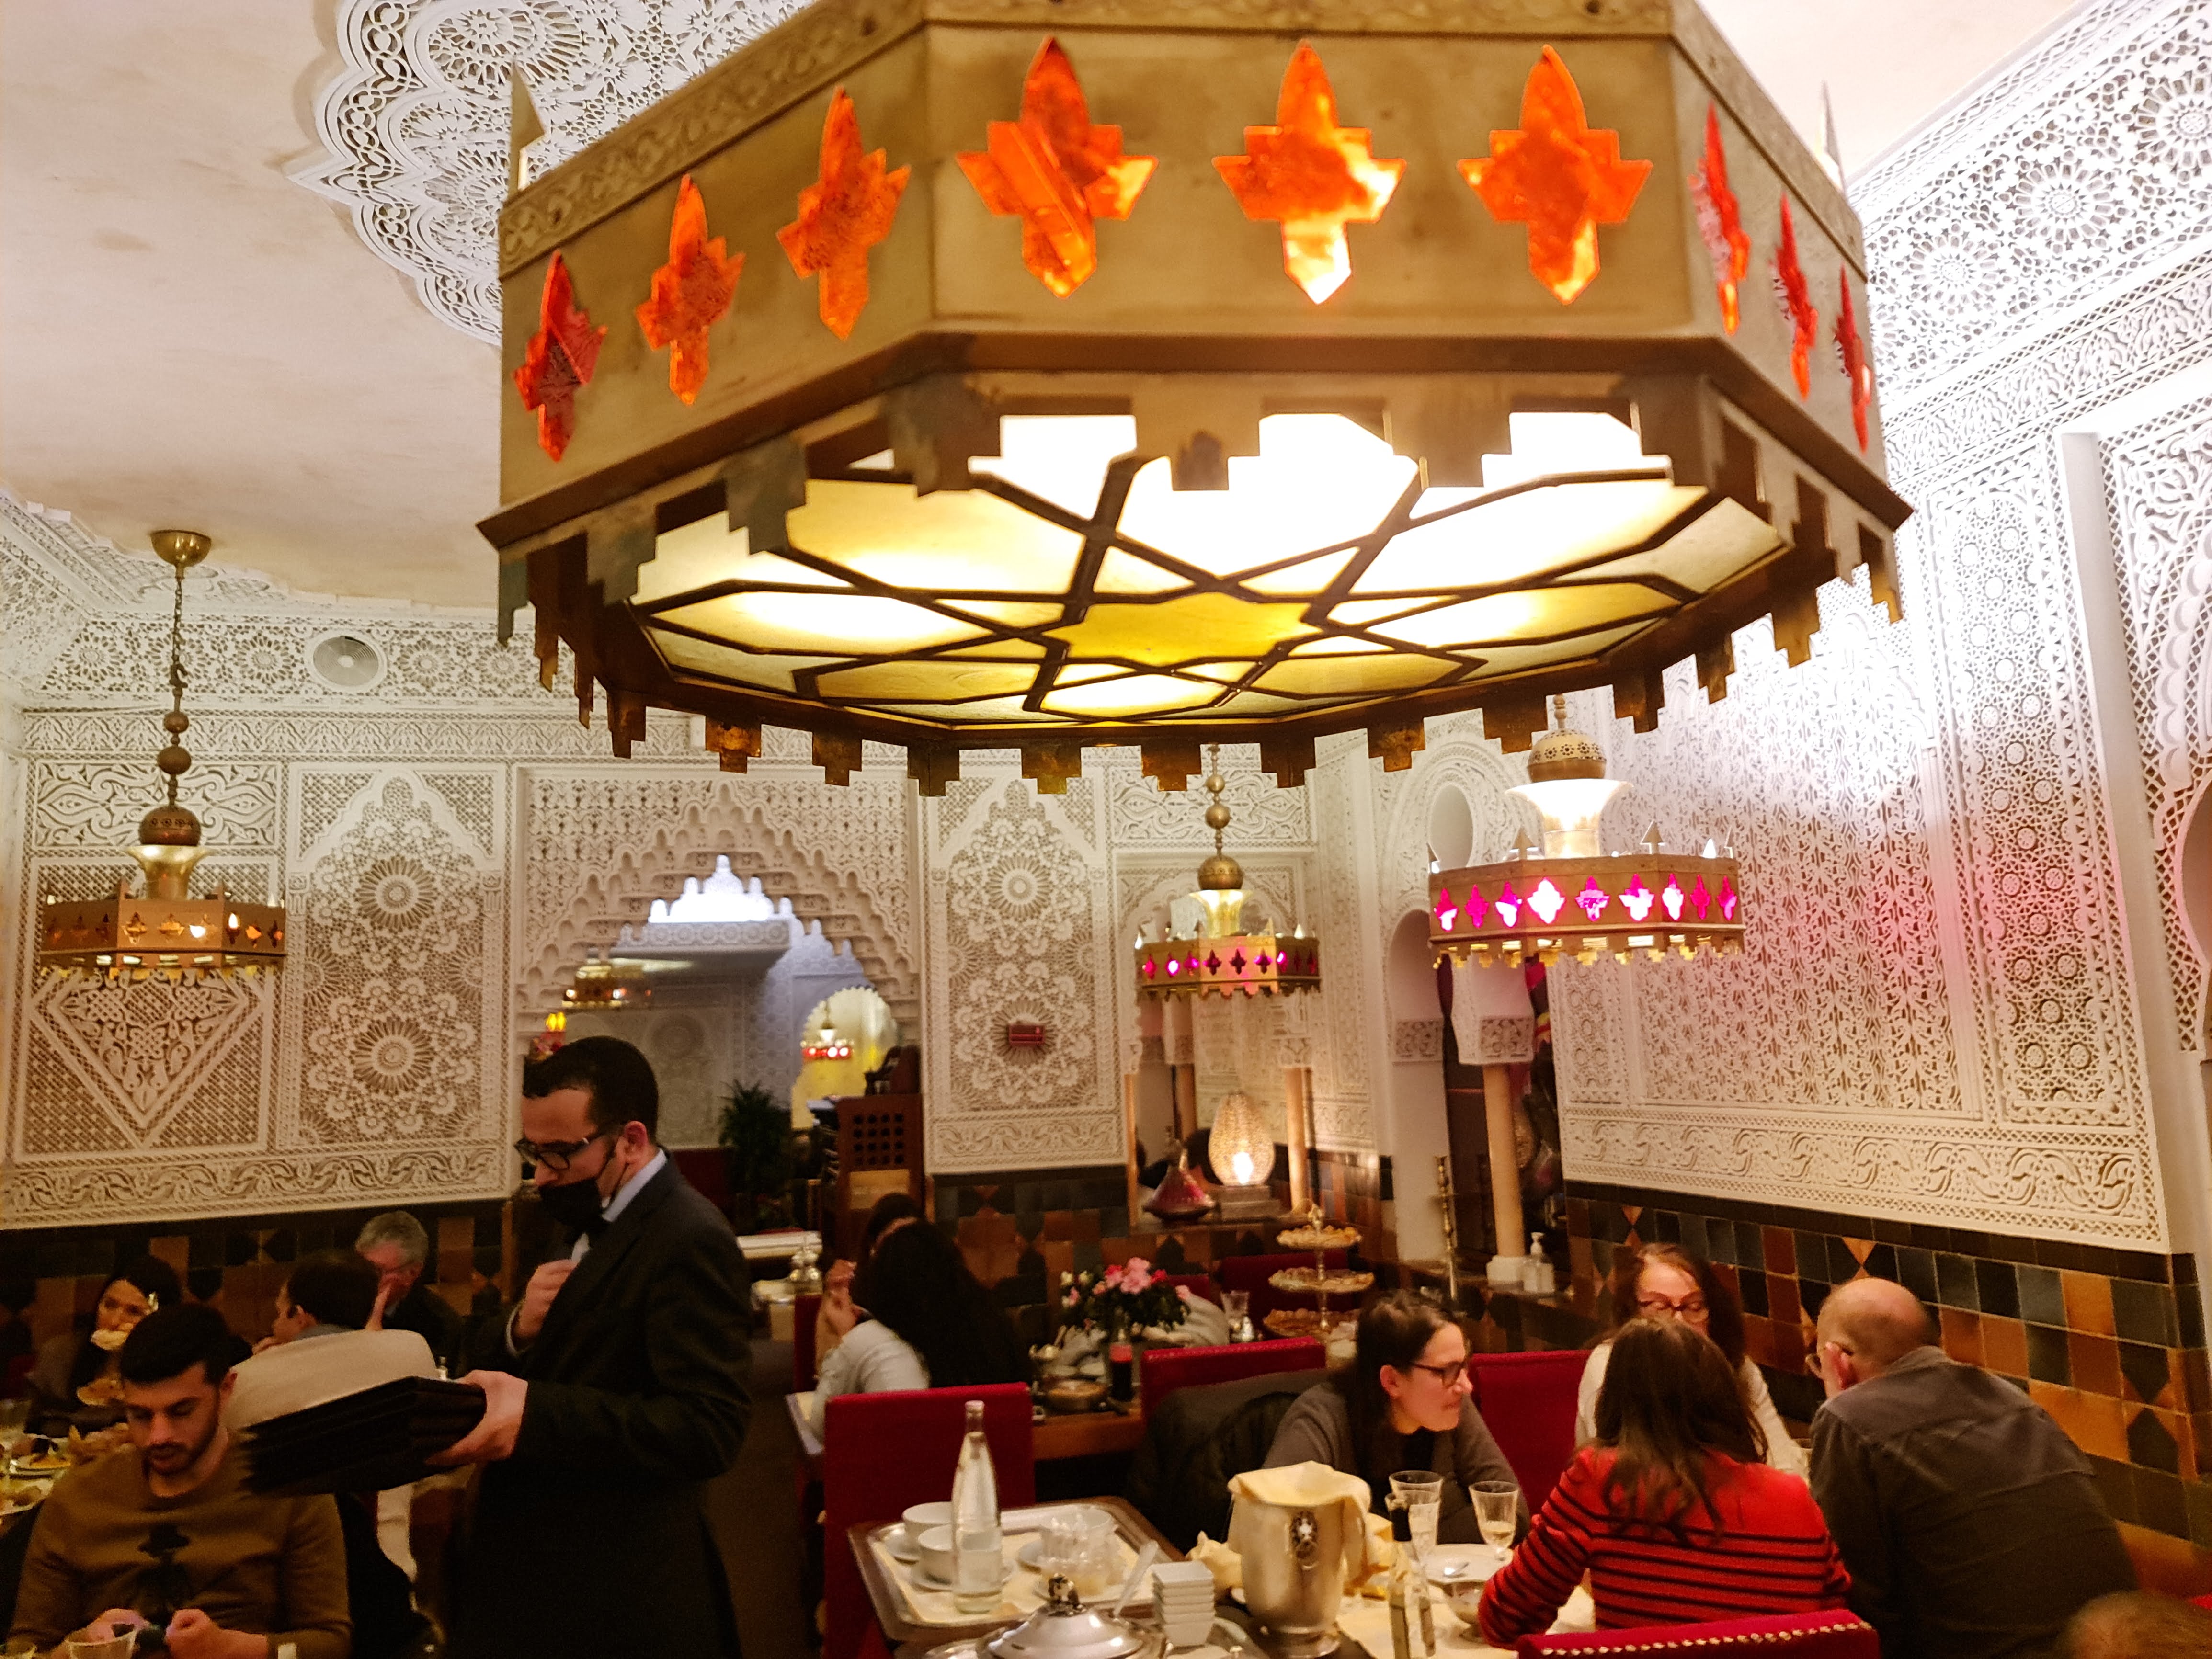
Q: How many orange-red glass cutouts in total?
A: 9